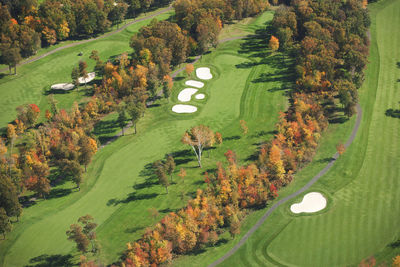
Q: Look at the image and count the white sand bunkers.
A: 8